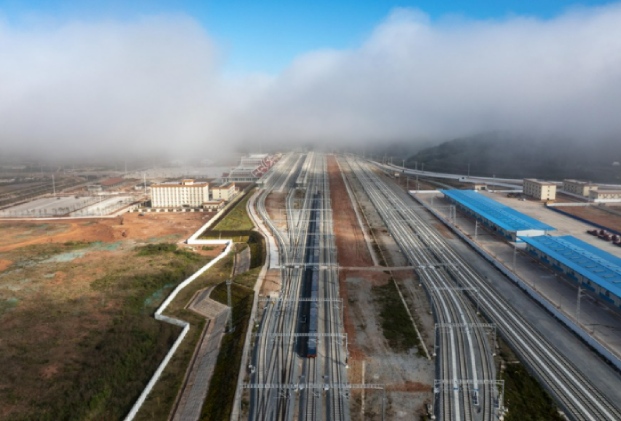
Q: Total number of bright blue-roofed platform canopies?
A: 2